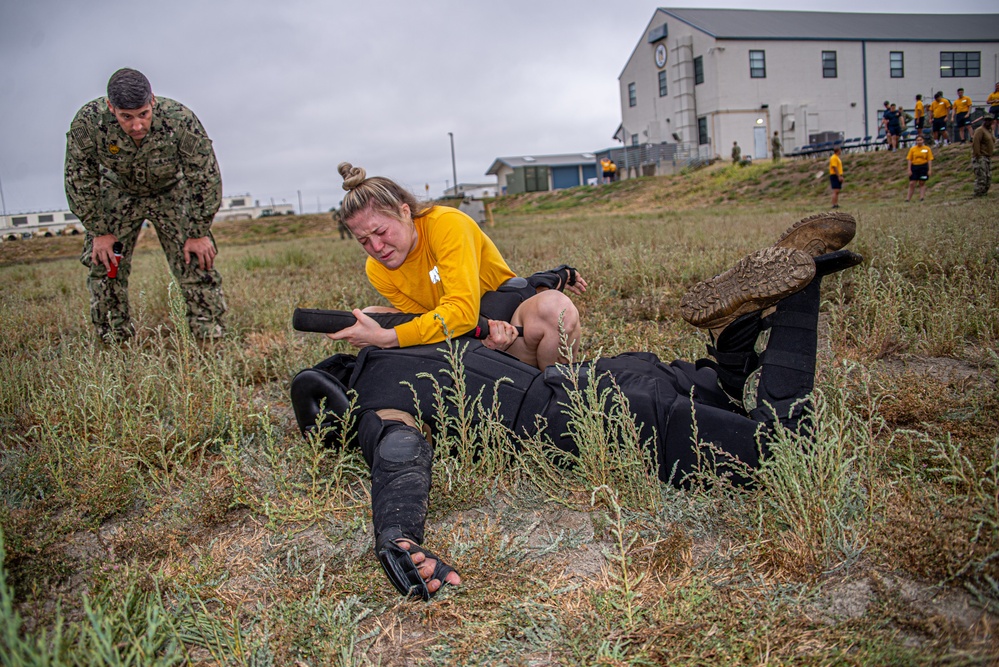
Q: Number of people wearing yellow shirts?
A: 9